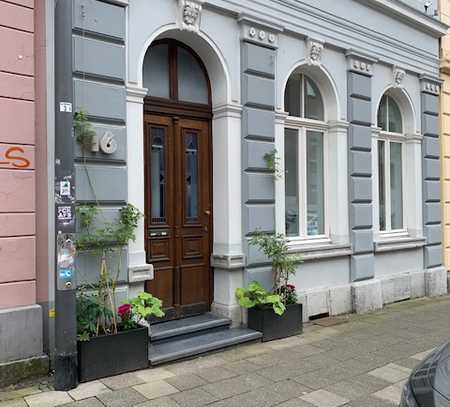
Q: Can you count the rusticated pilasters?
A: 4